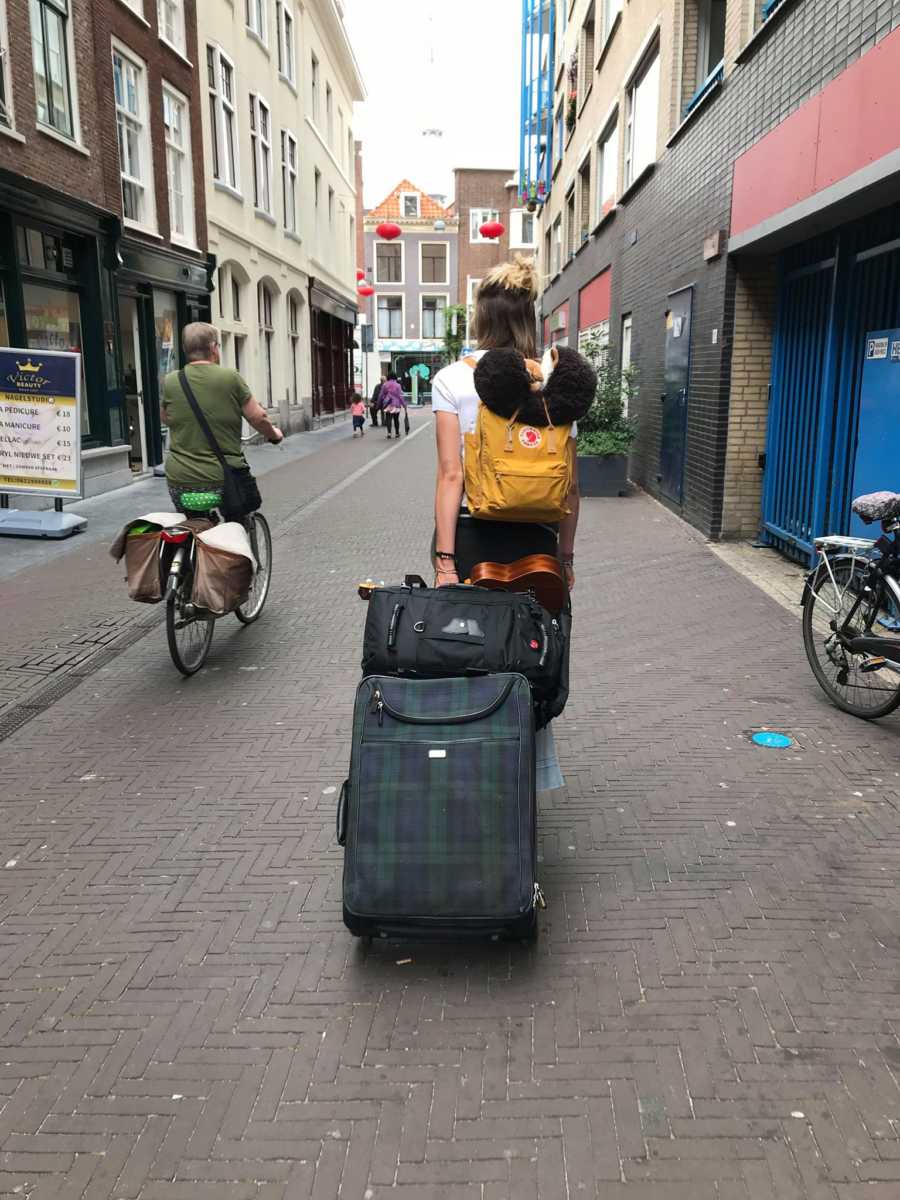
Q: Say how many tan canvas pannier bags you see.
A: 2